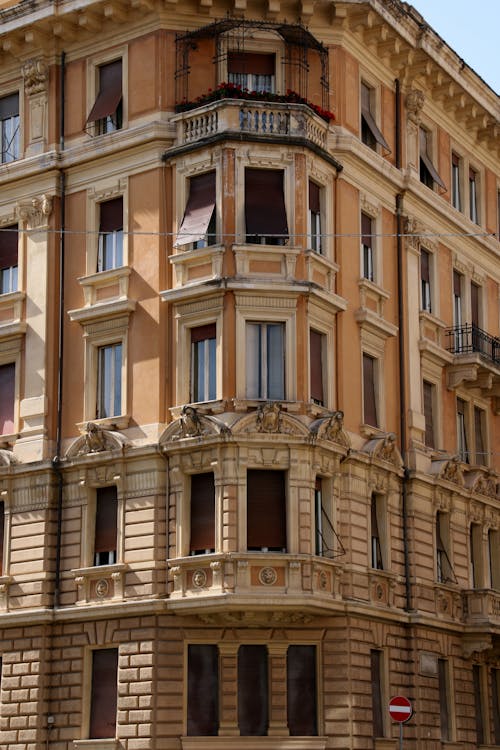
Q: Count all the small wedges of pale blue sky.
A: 1